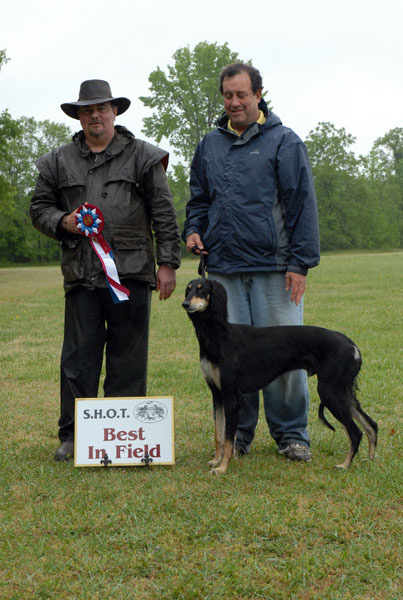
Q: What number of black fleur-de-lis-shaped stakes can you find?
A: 2